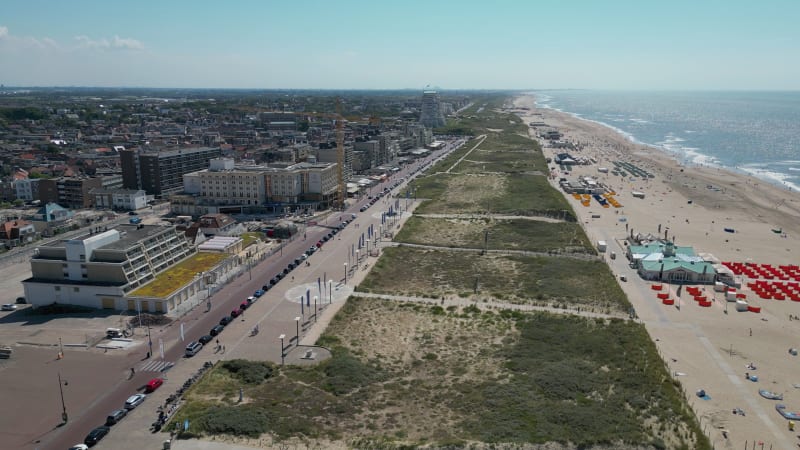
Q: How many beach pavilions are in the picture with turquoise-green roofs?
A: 1